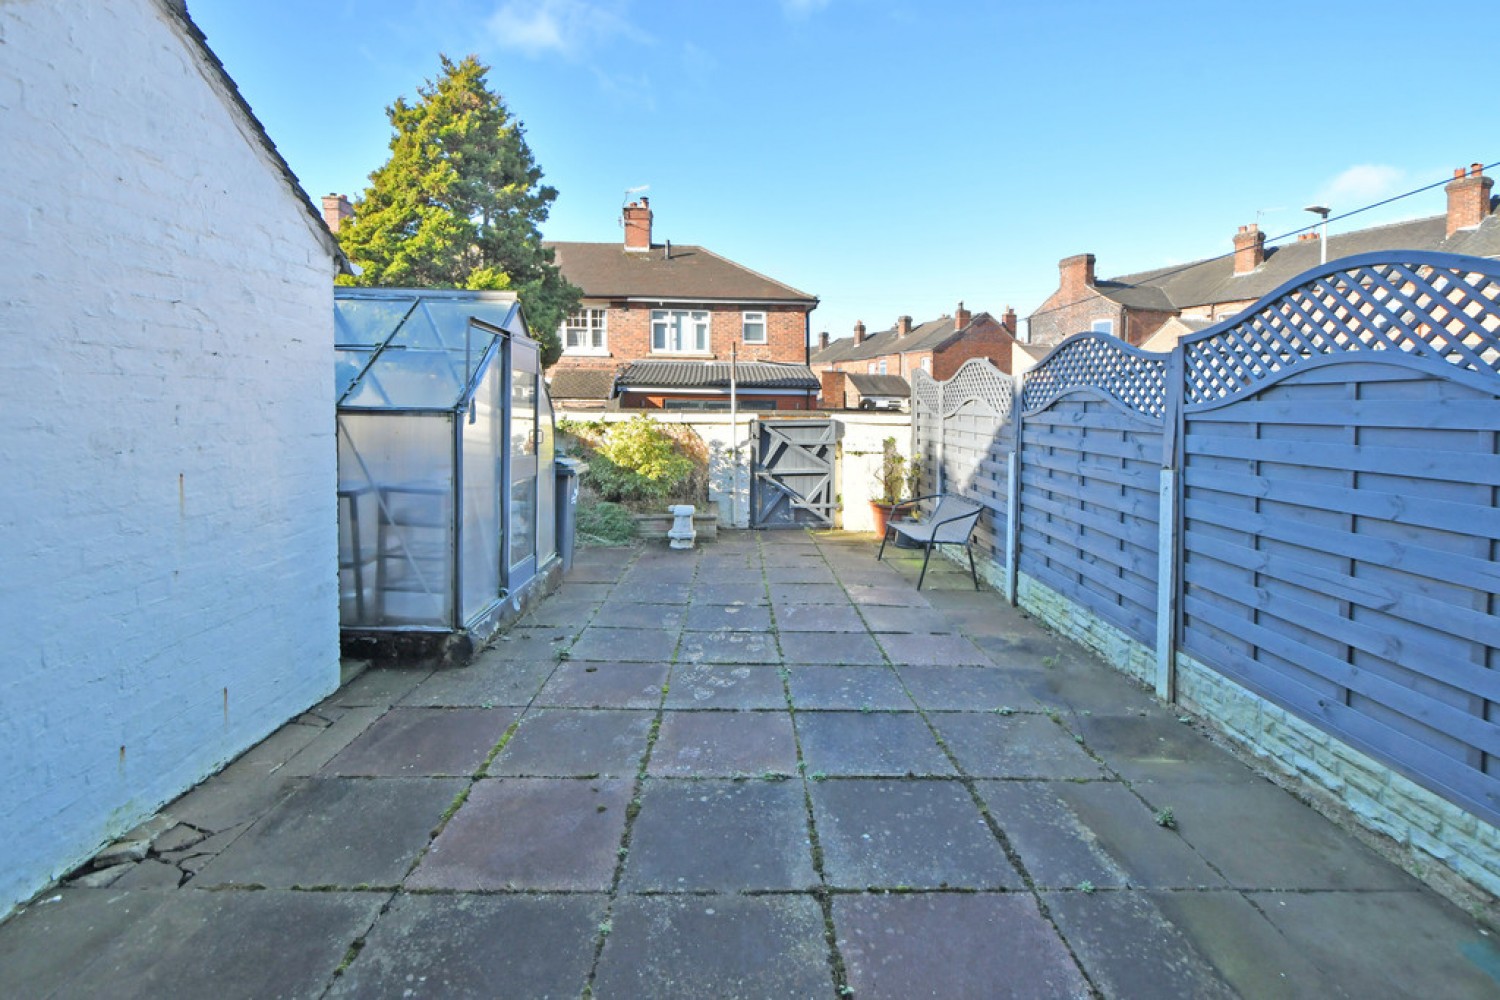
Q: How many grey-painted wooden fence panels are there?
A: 4